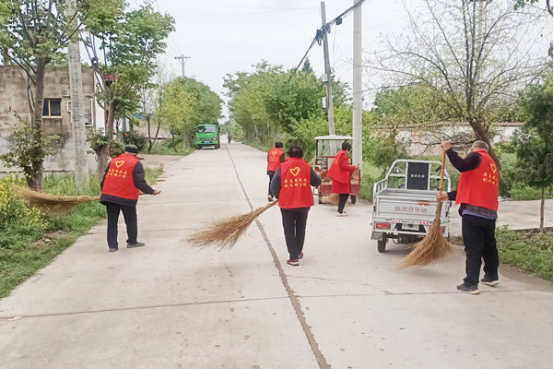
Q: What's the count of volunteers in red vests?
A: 5